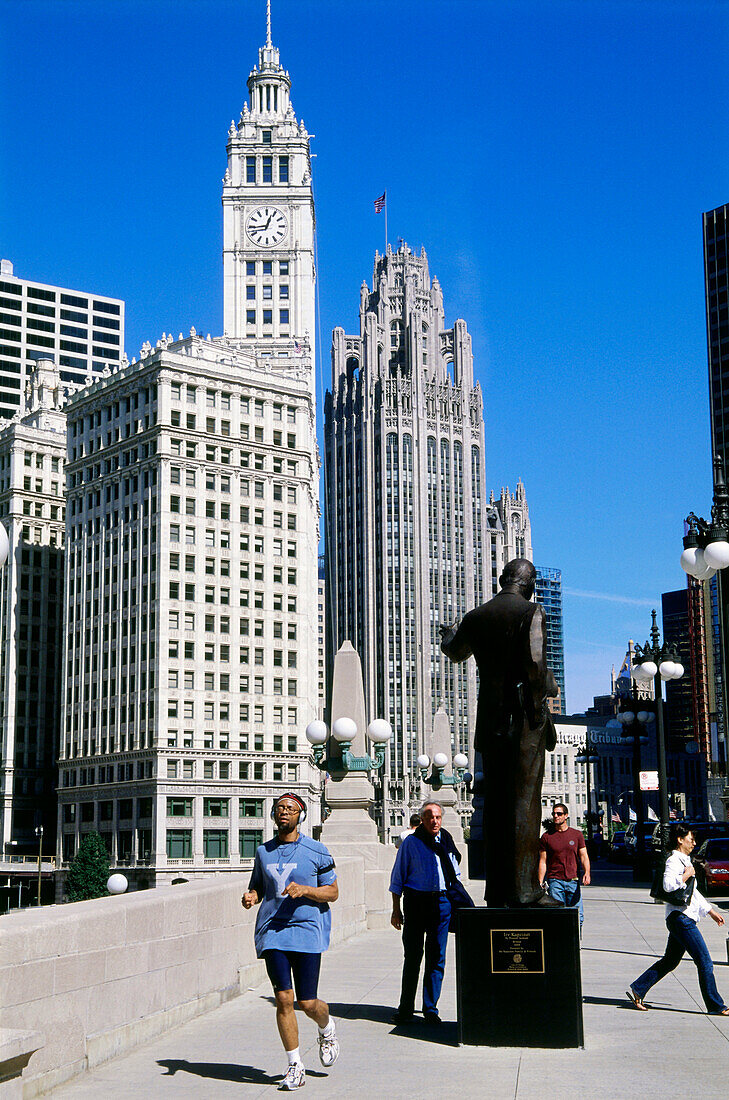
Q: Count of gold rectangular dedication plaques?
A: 1